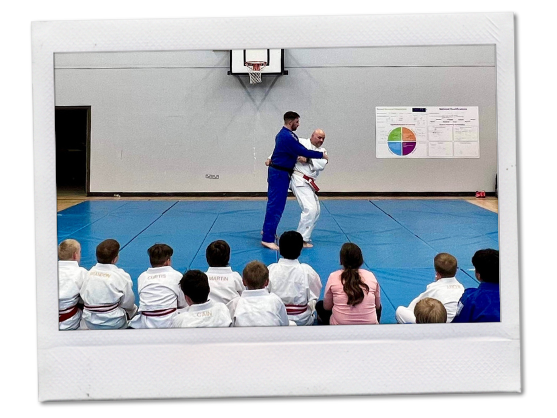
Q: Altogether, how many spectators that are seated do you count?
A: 11